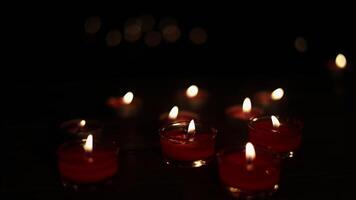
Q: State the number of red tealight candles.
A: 11